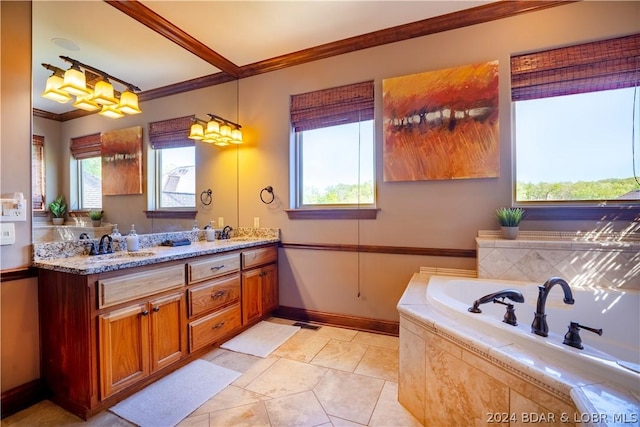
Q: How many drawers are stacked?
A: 3